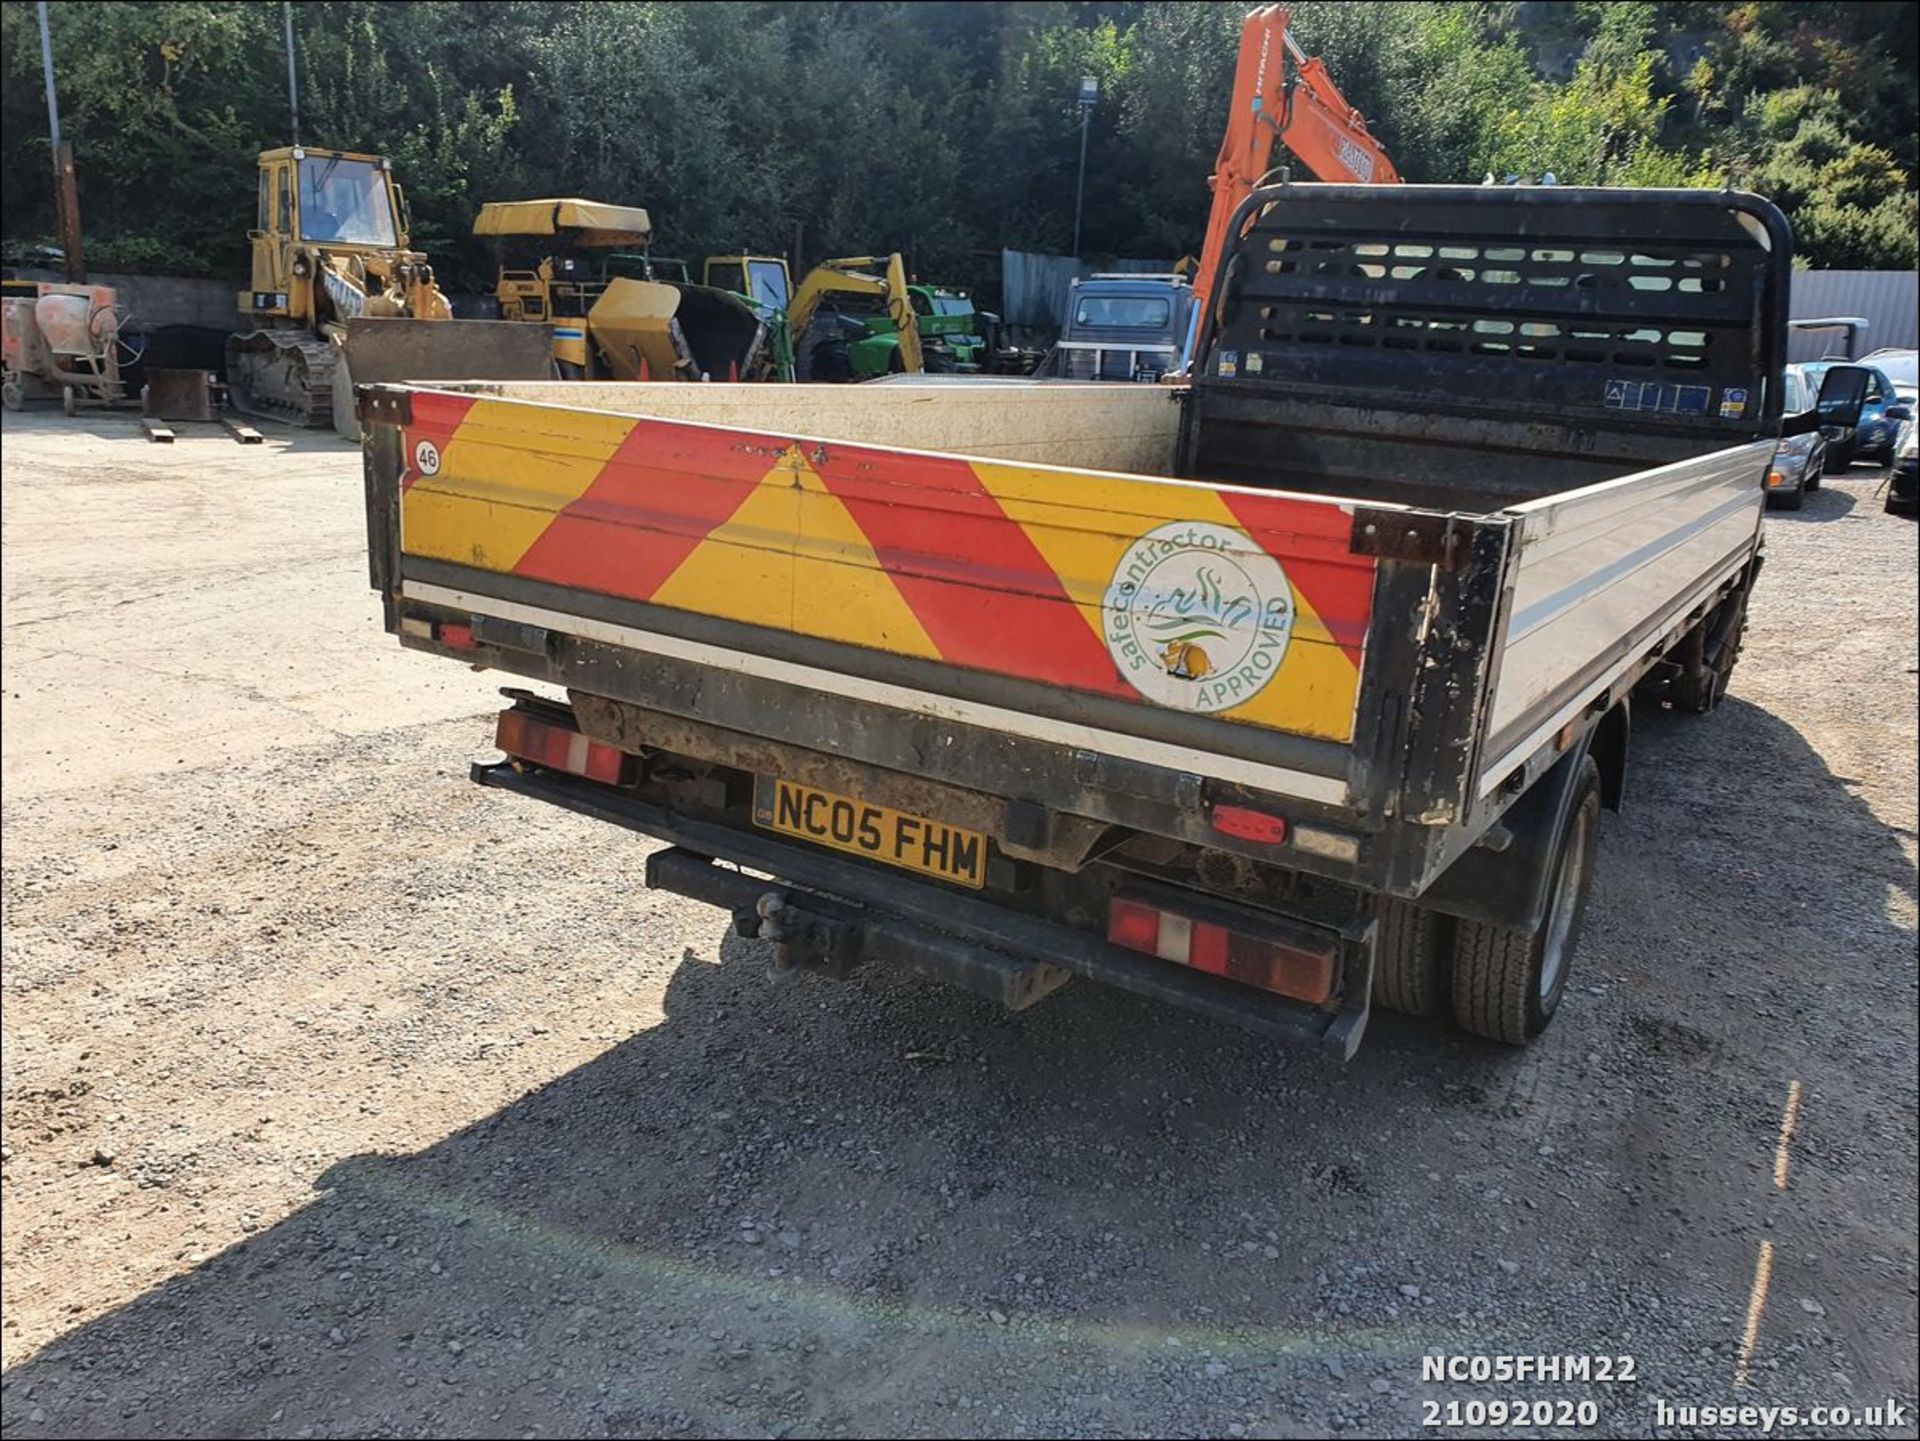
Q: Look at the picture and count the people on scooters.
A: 0